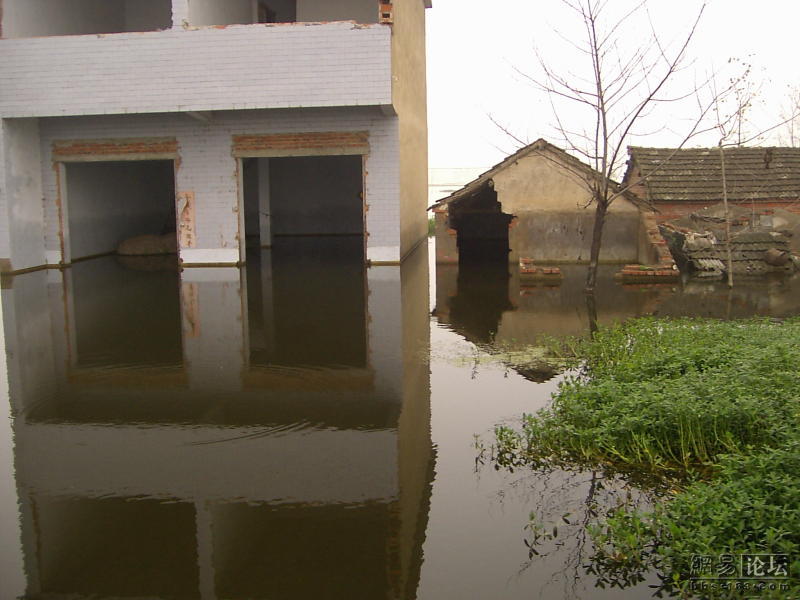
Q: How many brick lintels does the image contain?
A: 2